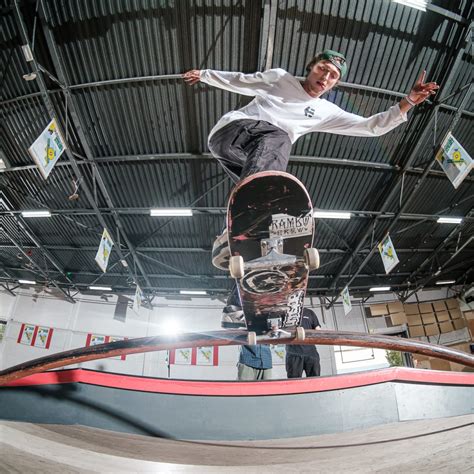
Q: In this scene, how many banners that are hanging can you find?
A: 6